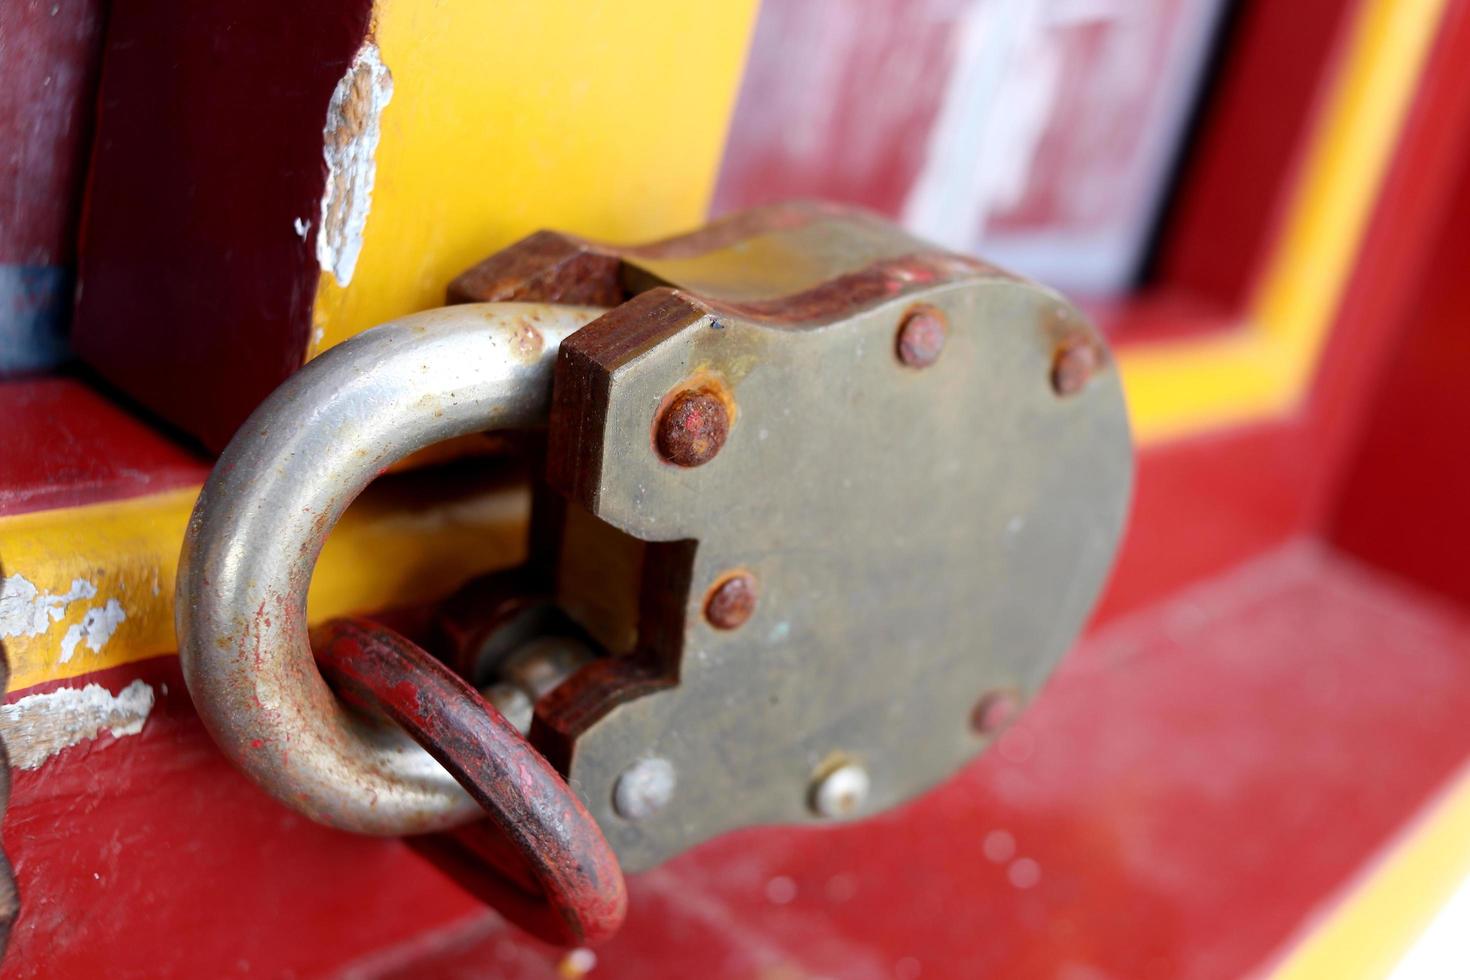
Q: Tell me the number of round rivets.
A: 7